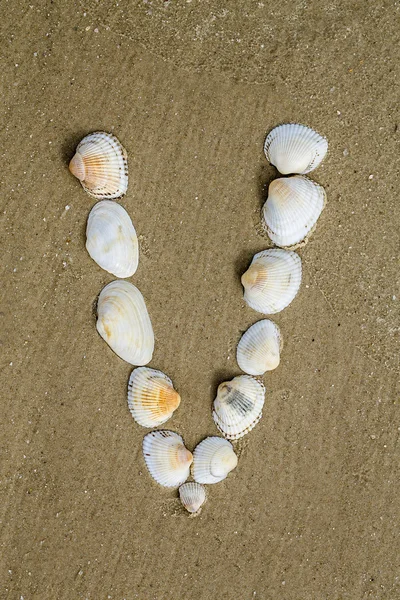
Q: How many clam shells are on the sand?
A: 12